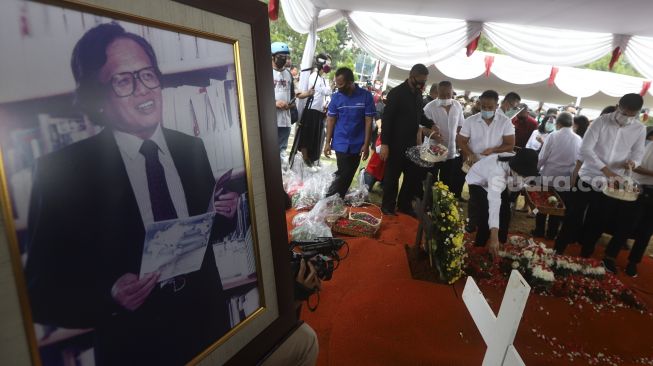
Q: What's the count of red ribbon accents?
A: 6